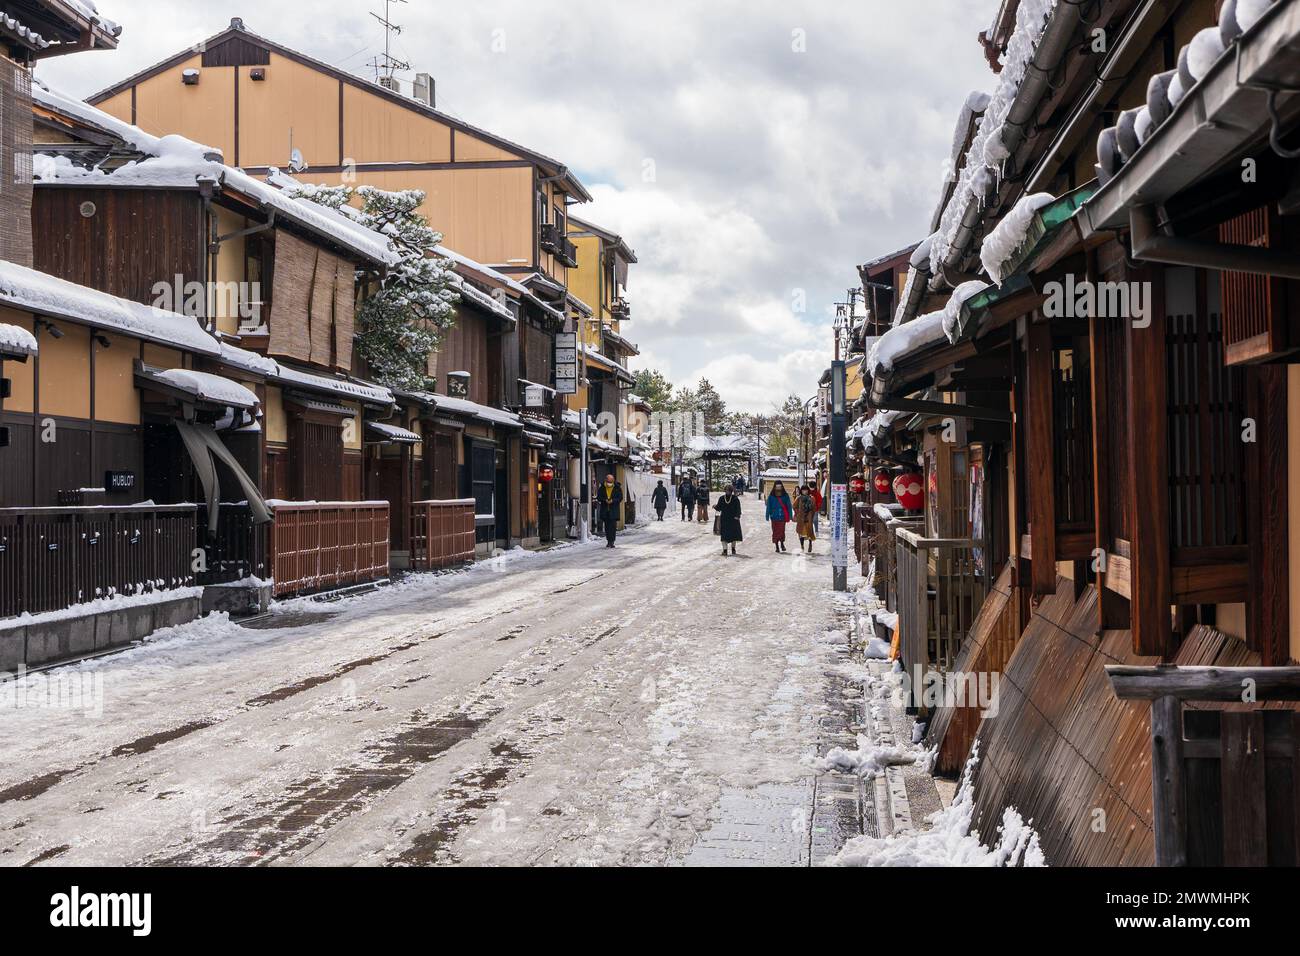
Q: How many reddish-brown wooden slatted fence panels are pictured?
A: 2